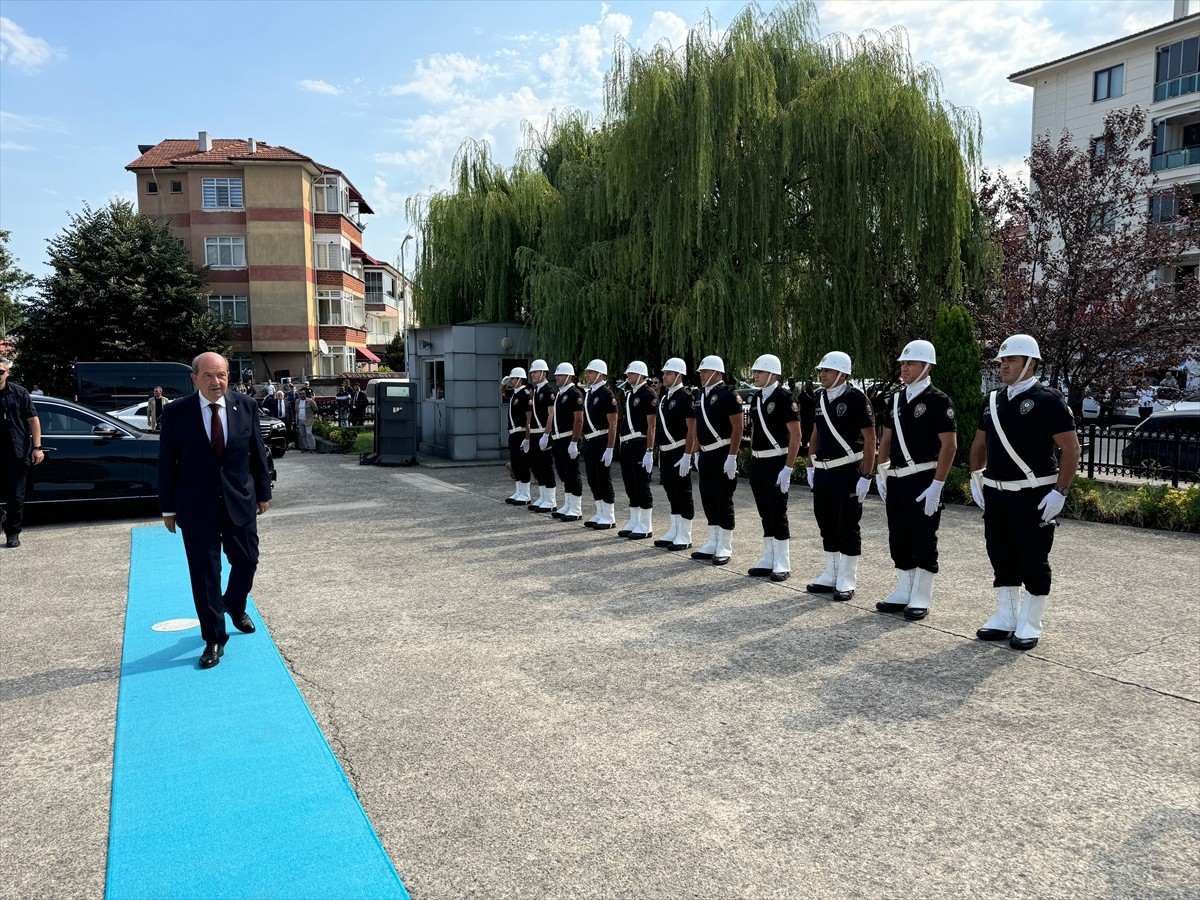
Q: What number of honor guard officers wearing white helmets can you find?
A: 11